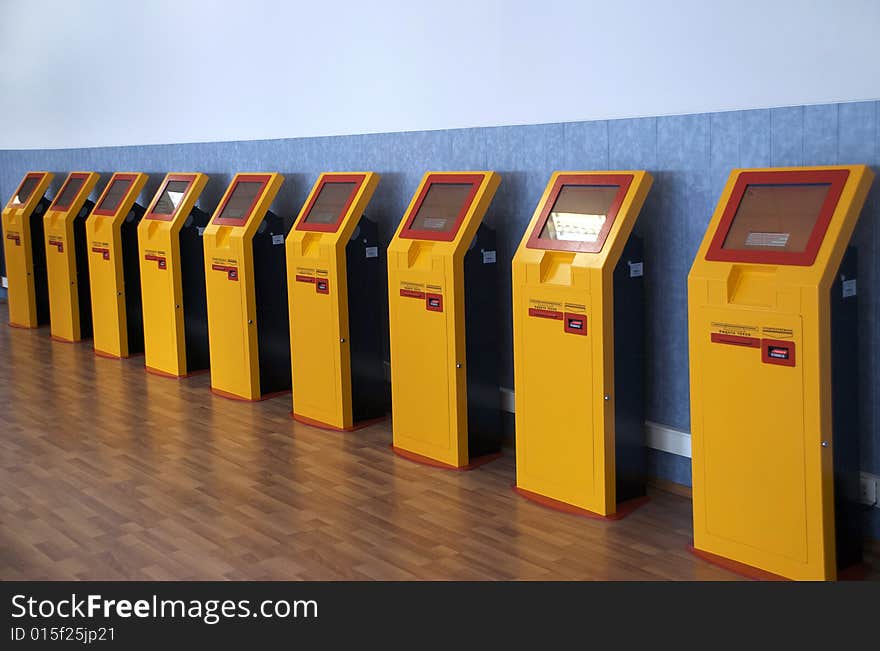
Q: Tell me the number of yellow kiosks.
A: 9